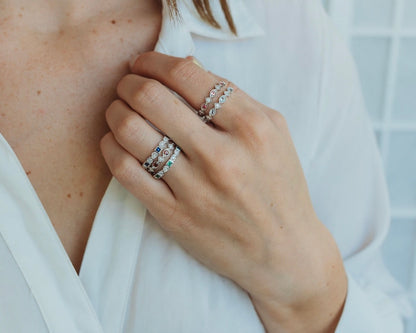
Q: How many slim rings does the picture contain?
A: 5